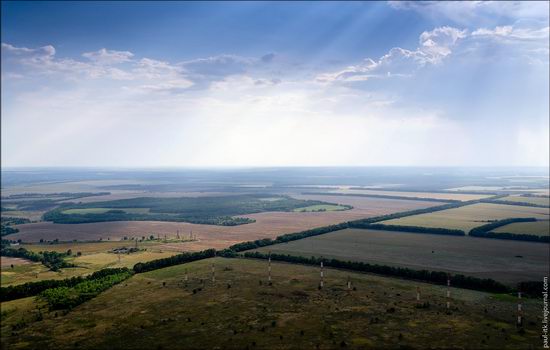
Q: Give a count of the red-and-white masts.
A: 8